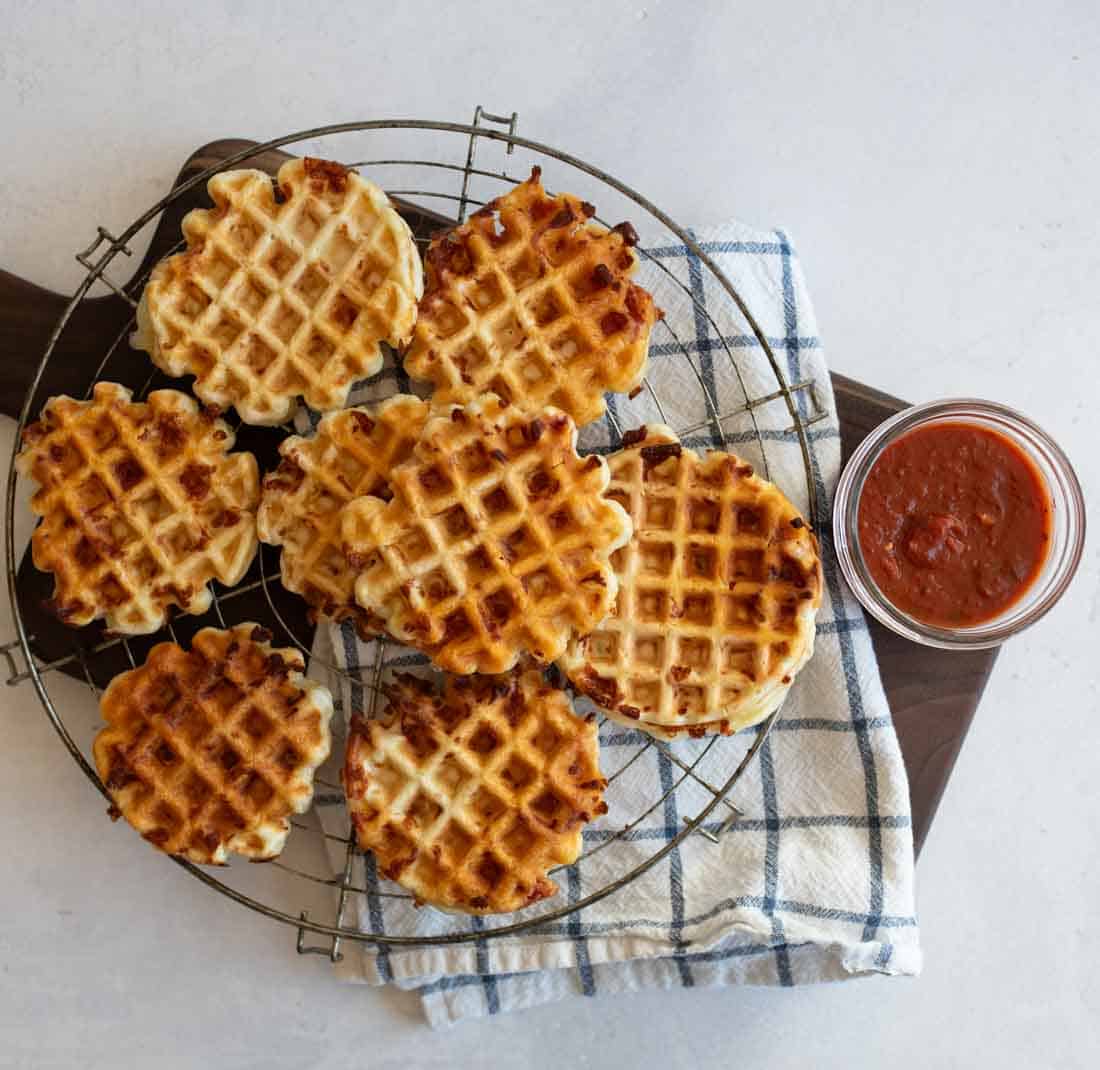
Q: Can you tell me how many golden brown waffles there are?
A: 8